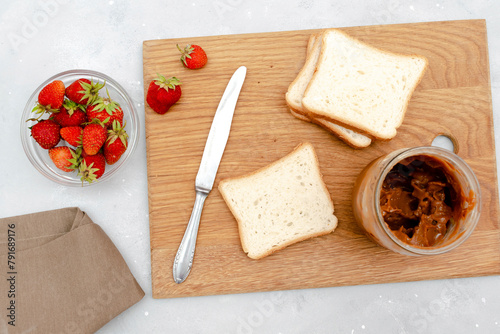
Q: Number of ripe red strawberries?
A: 12